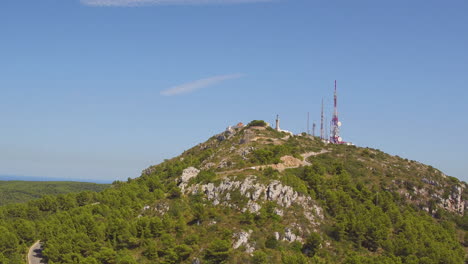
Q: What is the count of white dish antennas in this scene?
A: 2